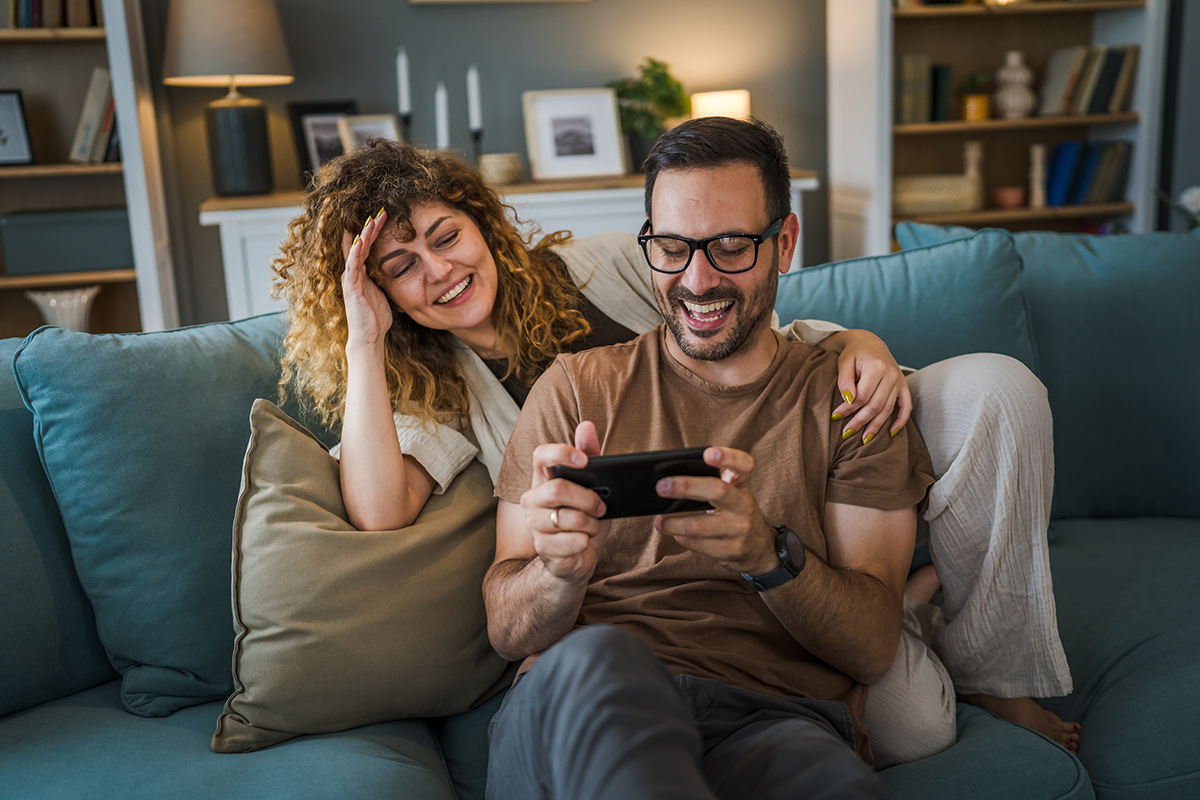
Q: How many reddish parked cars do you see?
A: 0